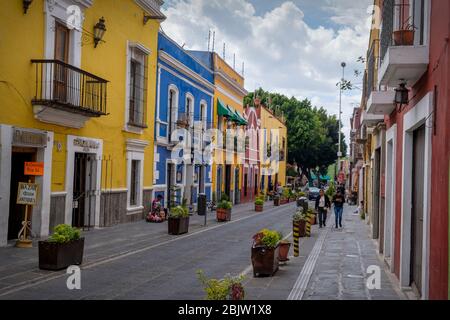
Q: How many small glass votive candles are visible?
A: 0